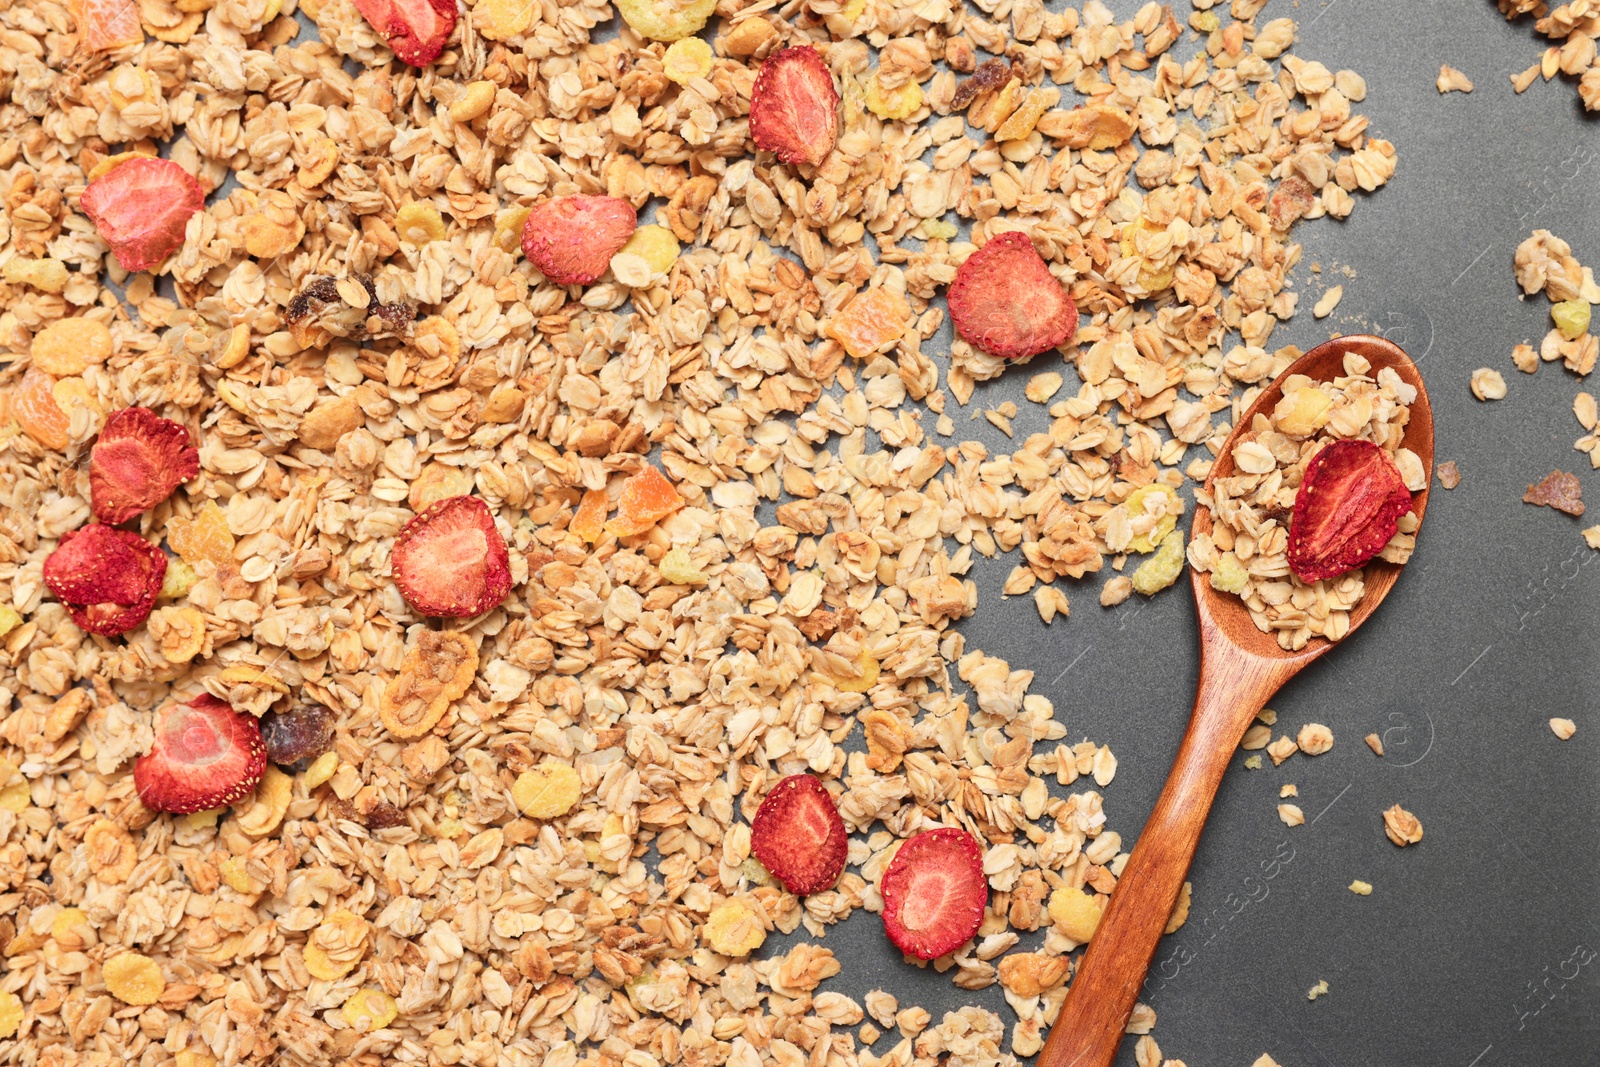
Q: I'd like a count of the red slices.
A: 12